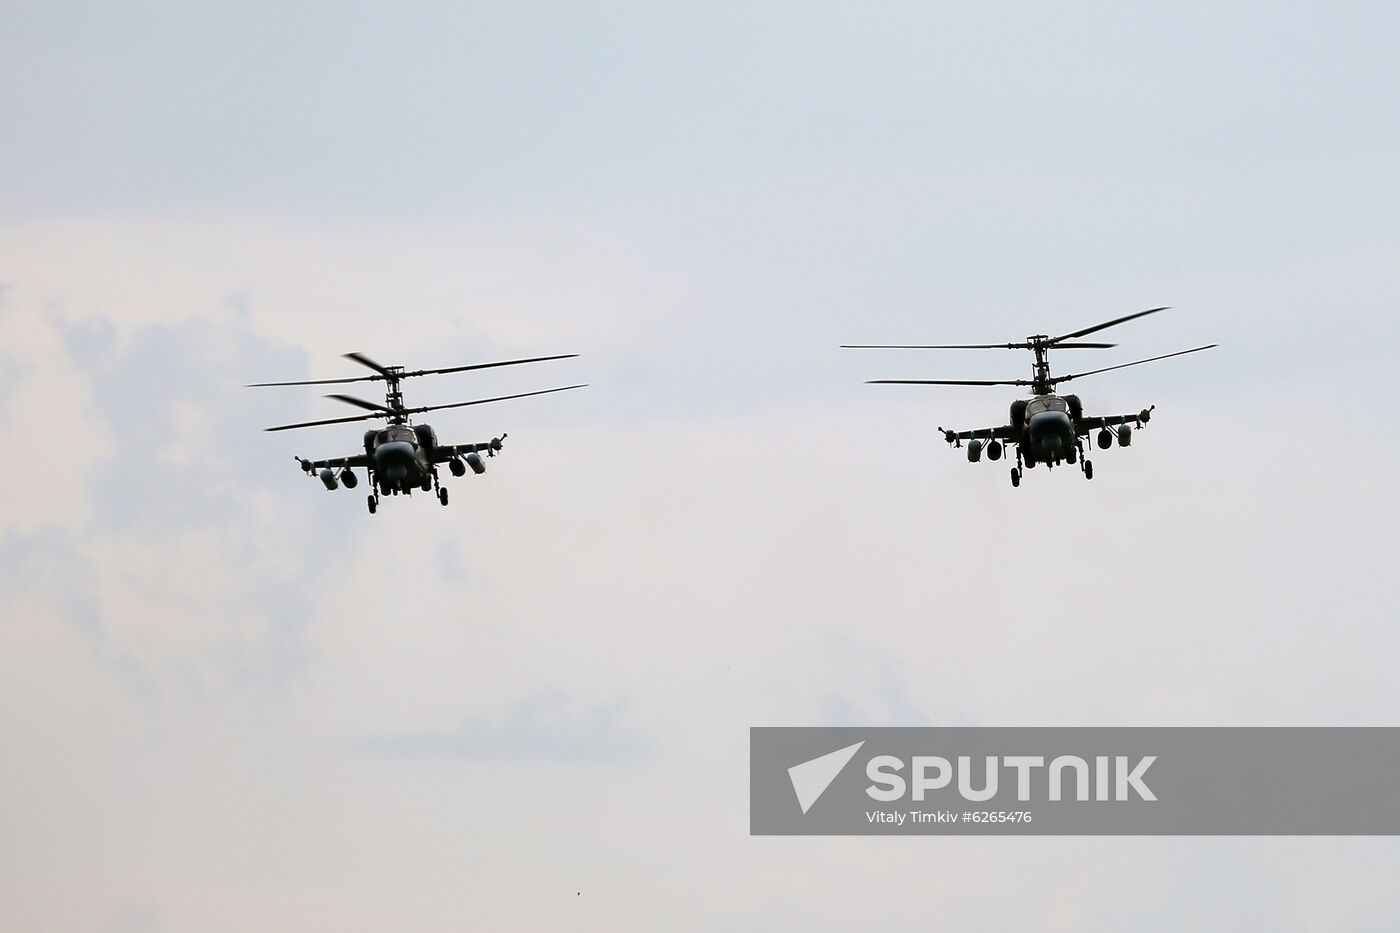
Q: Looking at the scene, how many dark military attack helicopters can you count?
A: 2